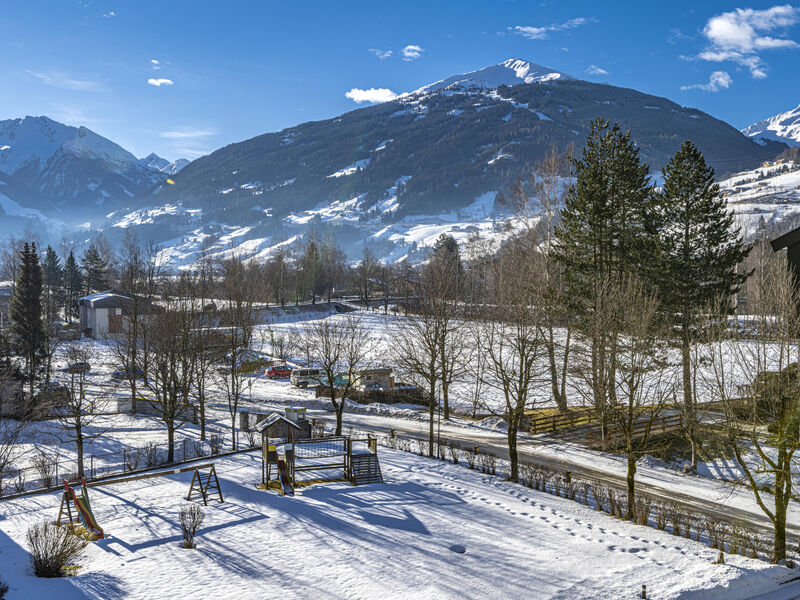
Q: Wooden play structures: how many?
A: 2